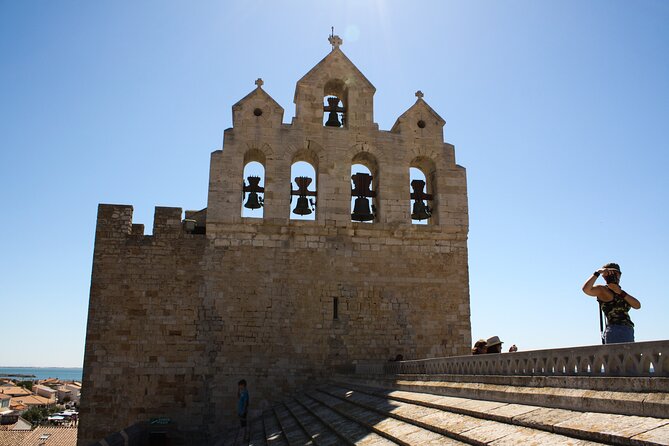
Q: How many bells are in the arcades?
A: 5